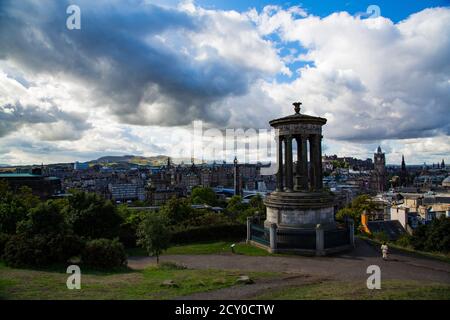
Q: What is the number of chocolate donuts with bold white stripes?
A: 0